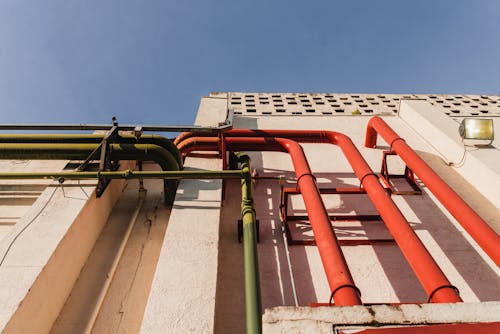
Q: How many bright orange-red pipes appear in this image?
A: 3